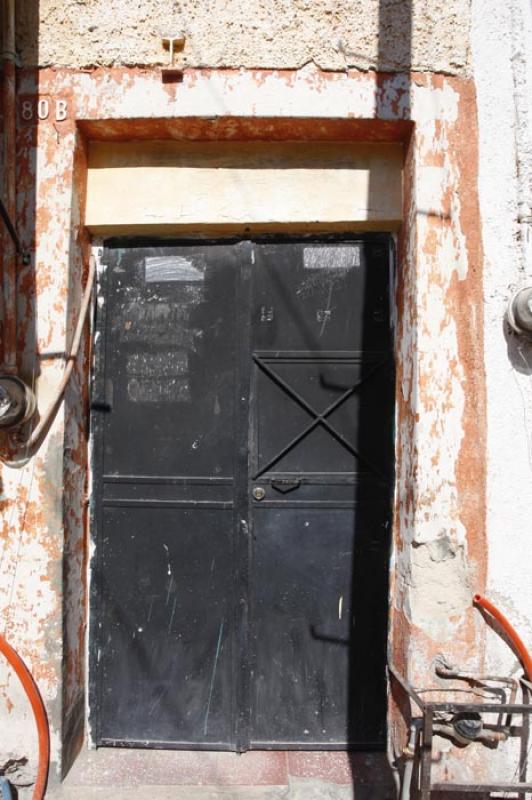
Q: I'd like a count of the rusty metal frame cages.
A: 1